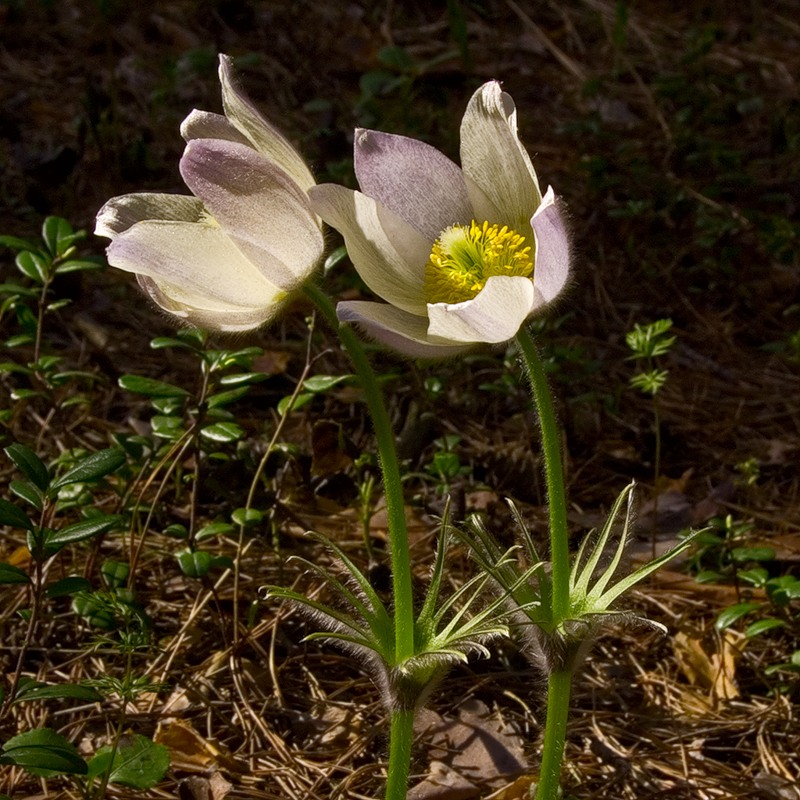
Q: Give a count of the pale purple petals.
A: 3